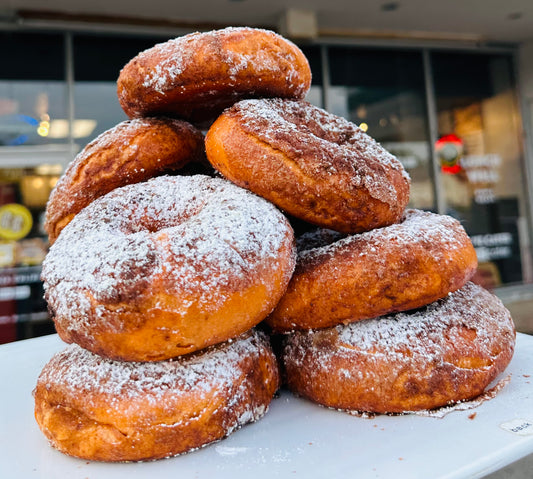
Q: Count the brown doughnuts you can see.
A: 7